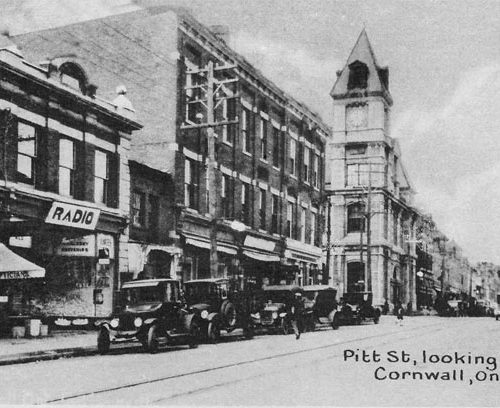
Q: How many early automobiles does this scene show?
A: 5